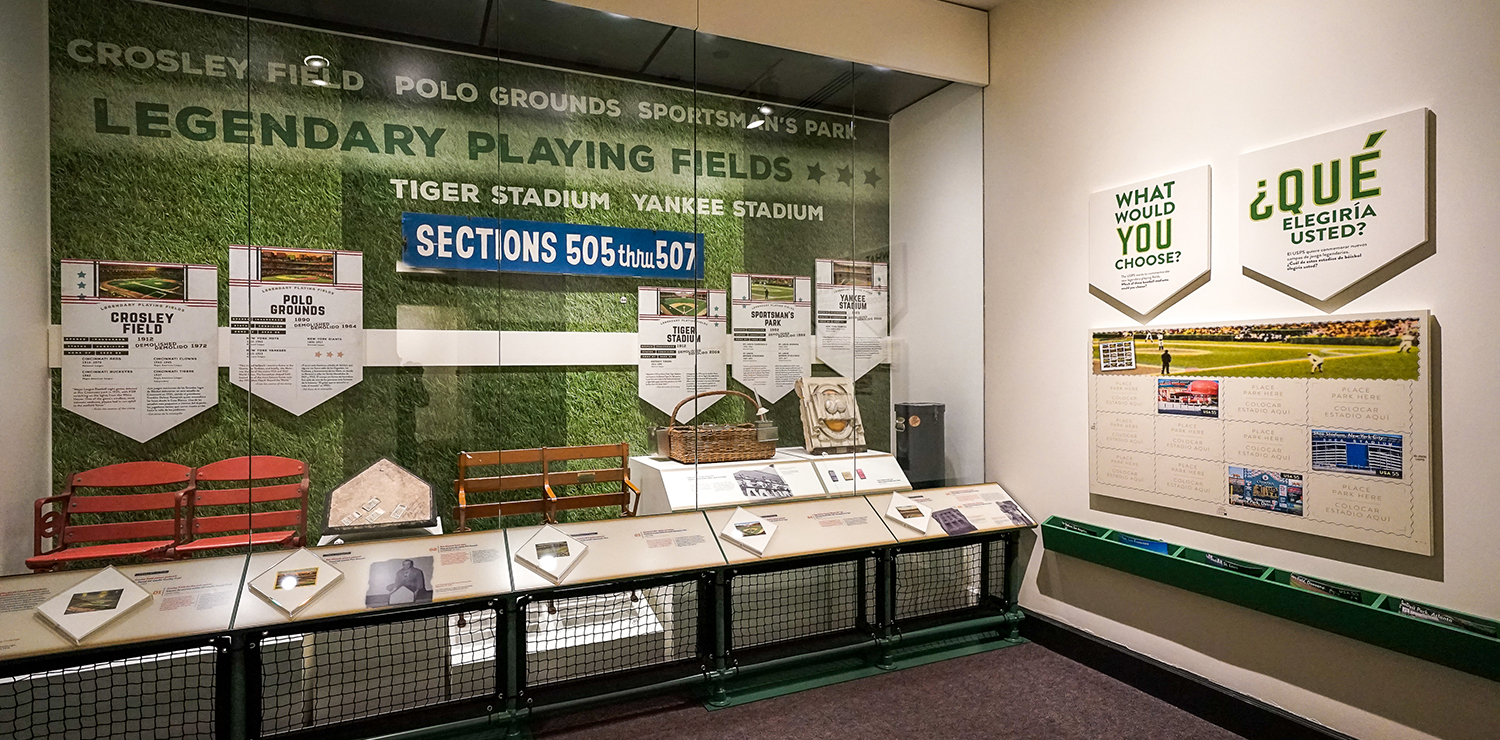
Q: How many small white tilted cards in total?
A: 5